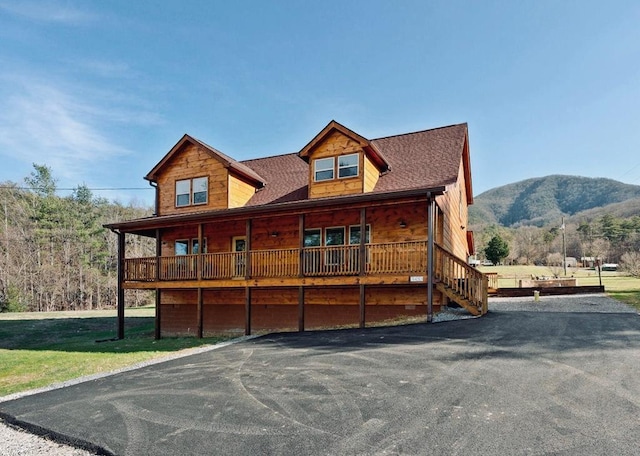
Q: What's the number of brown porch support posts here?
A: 7